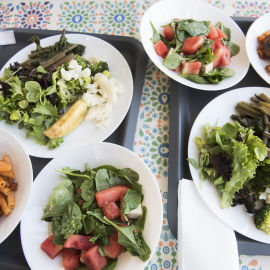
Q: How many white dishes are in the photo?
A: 6